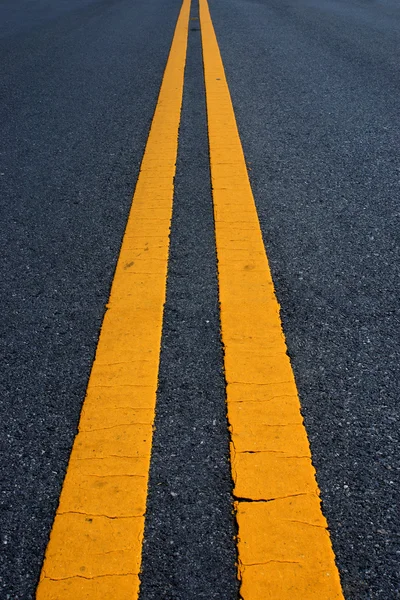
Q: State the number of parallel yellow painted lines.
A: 2